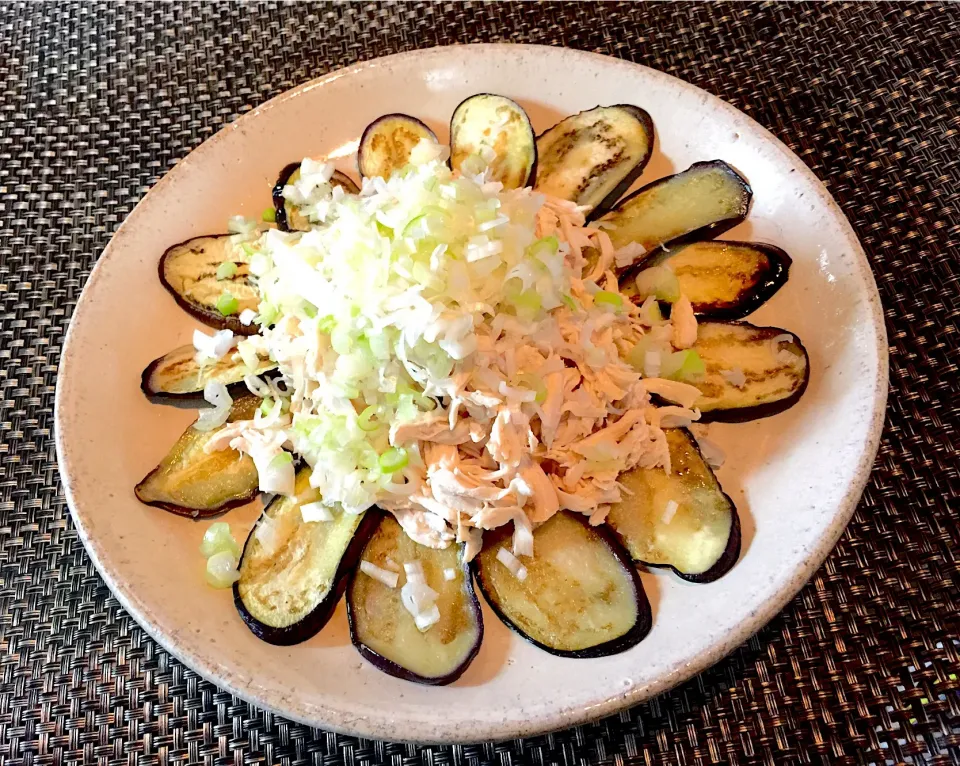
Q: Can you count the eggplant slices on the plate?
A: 14